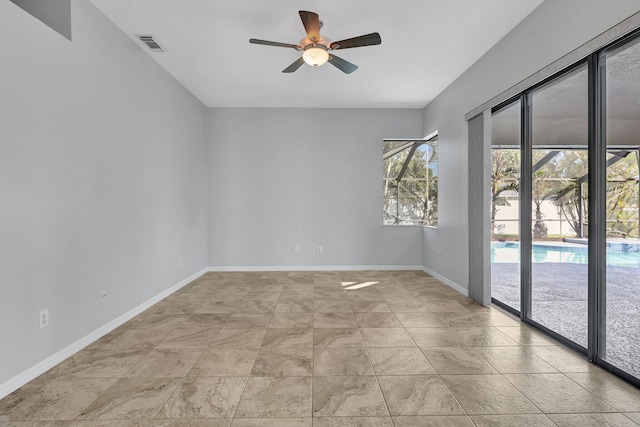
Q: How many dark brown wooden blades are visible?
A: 5